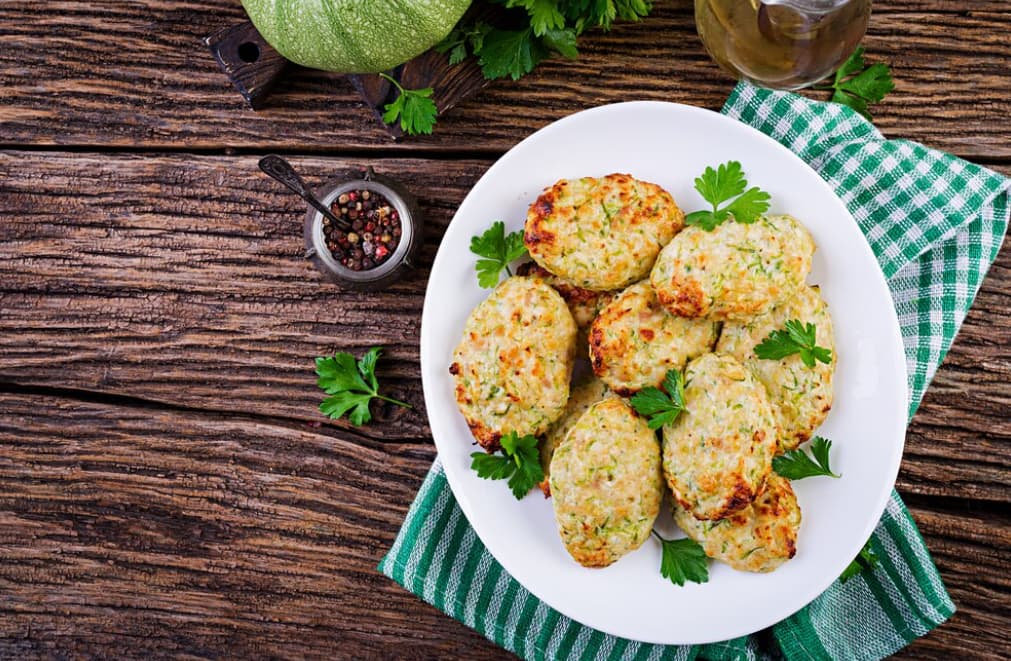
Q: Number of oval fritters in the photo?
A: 10